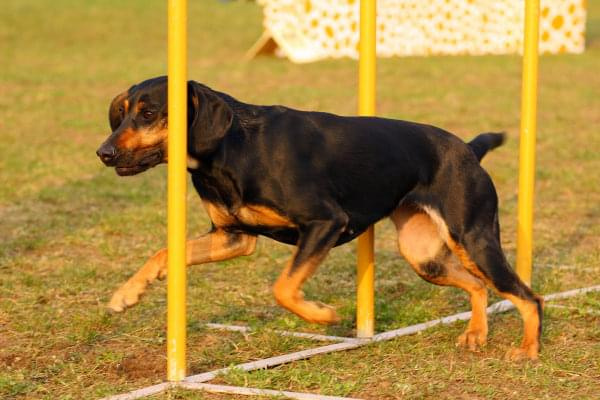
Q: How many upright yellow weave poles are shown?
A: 3